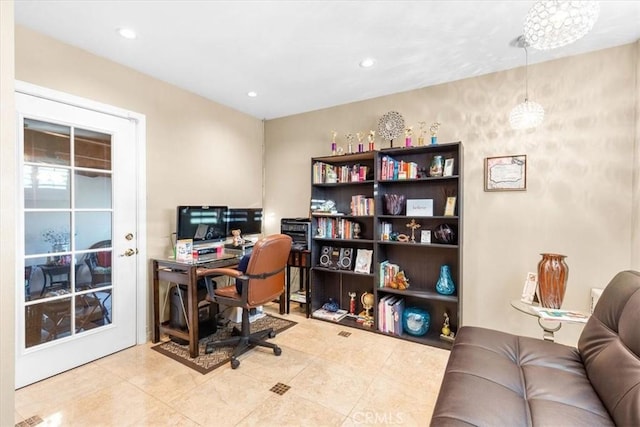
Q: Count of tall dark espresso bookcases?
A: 2